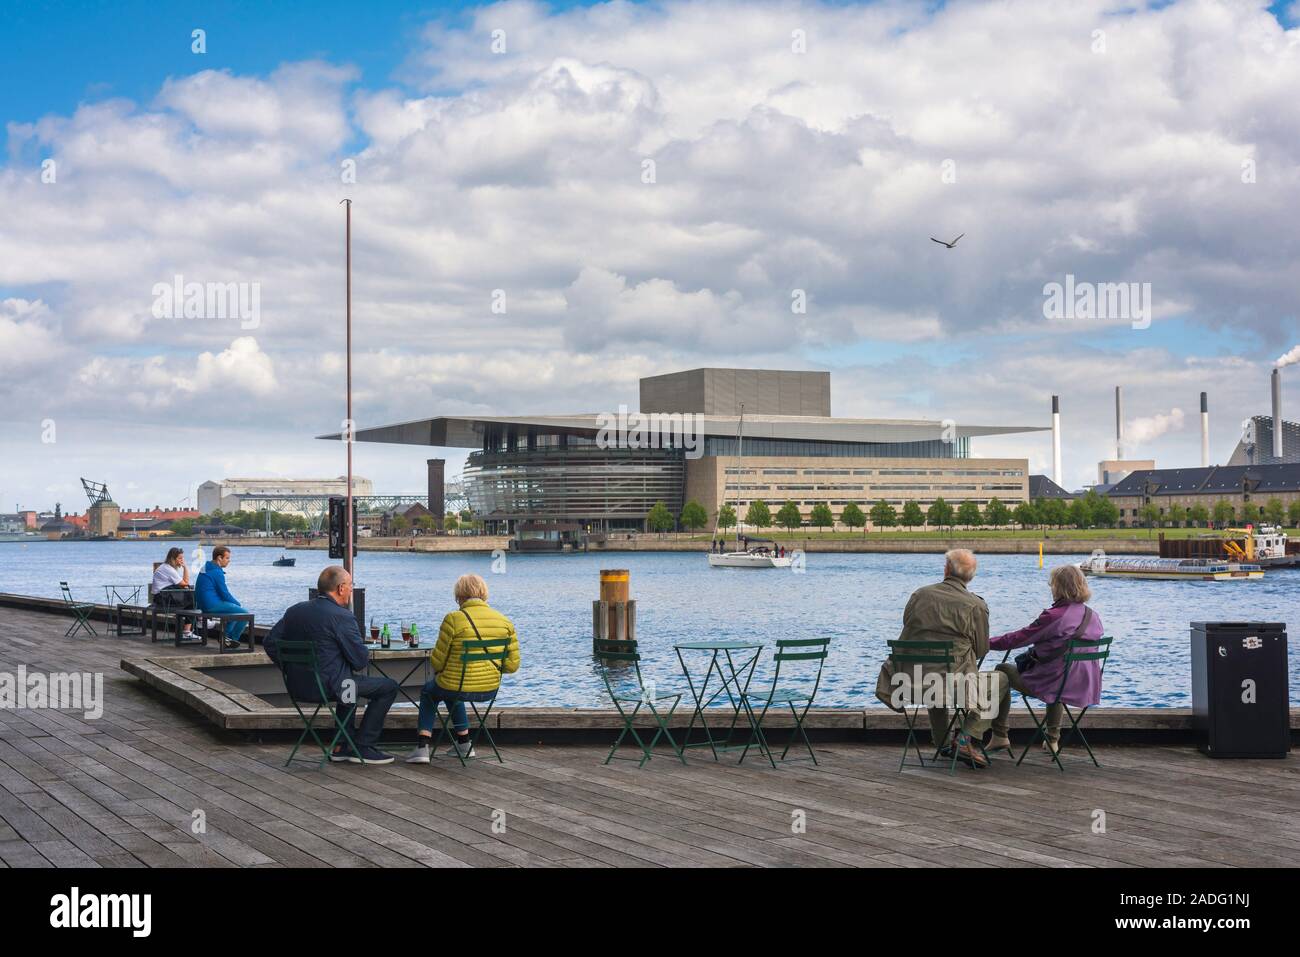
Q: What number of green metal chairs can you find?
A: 7